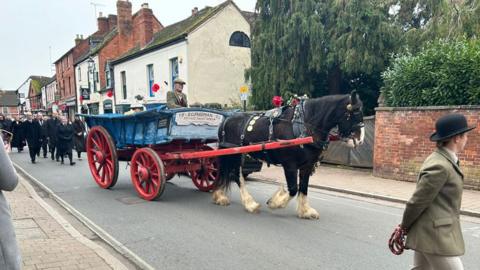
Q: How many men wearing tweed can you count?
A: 2